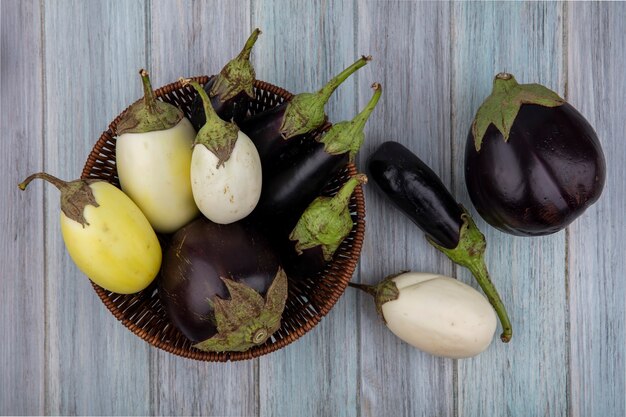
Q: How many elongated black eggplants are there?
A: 5